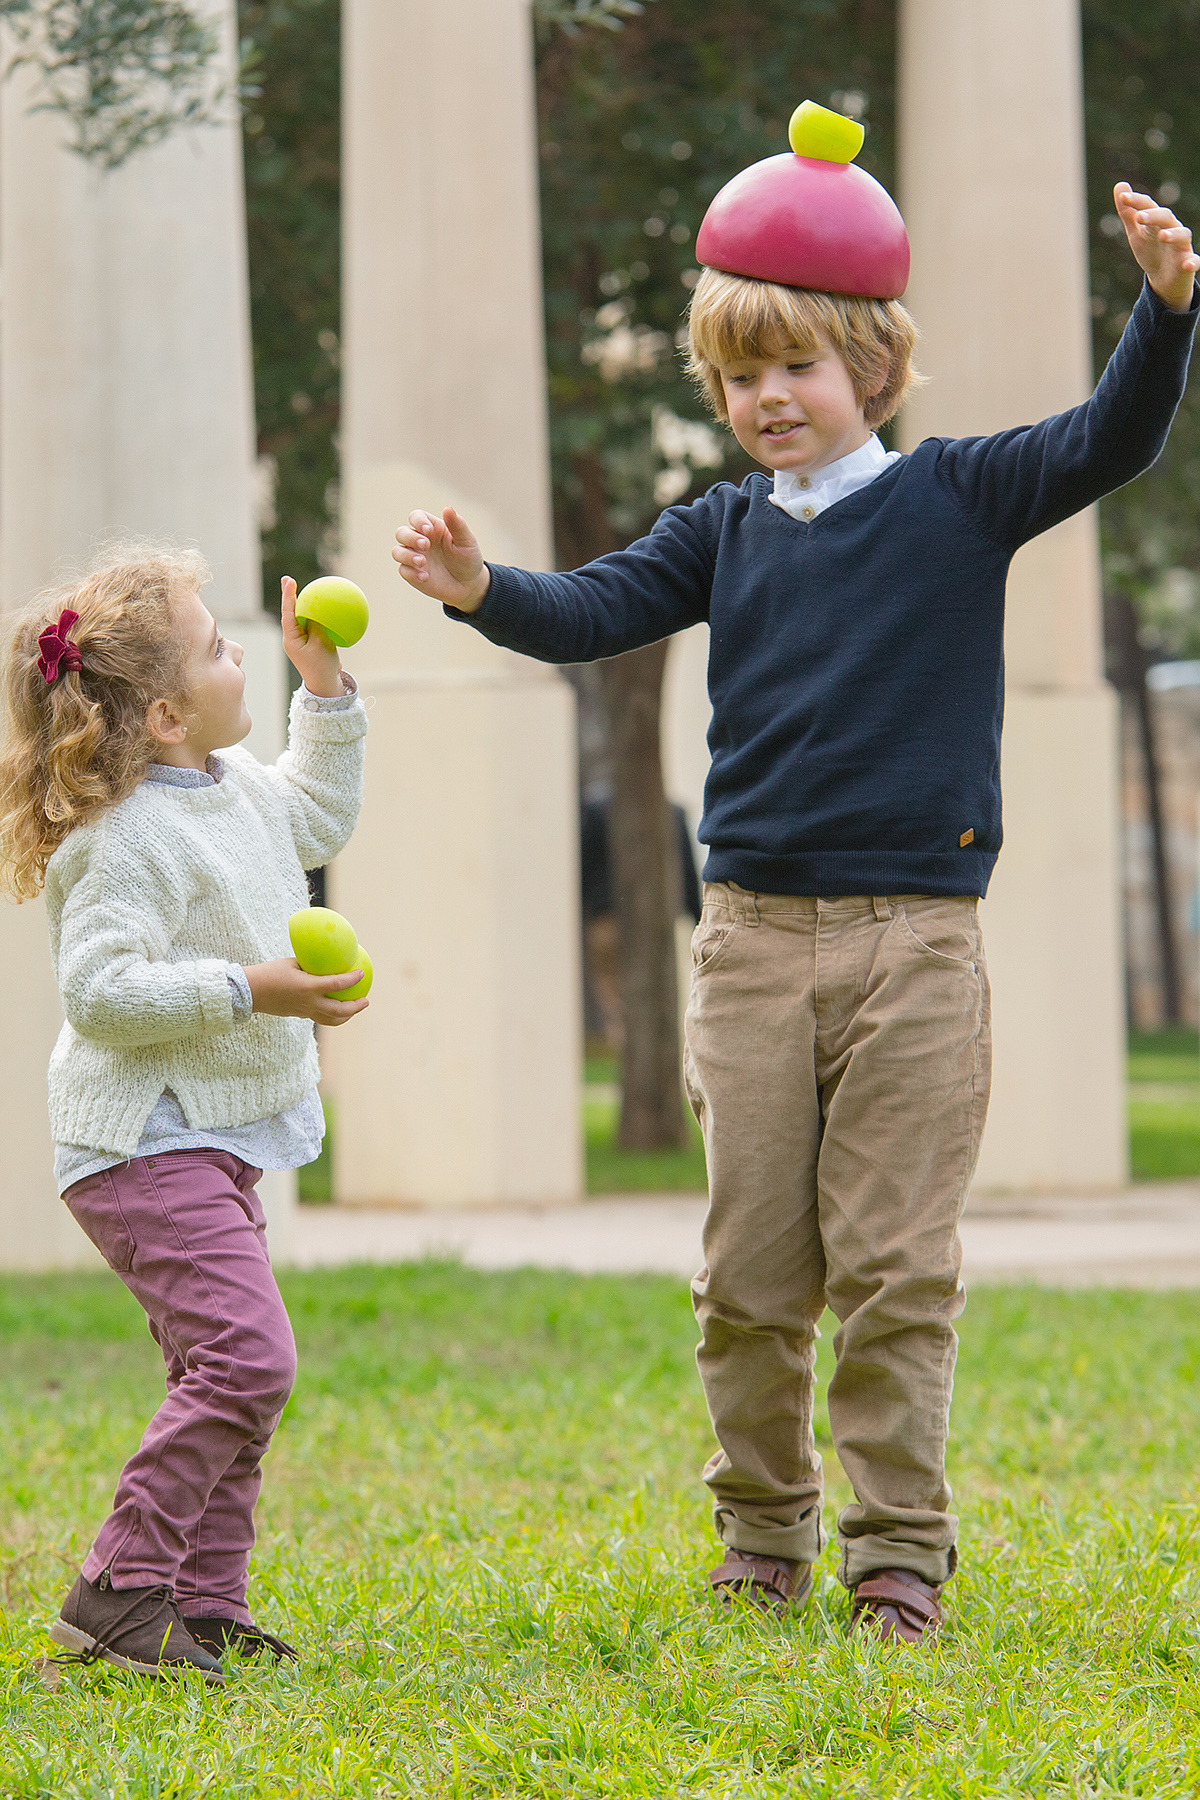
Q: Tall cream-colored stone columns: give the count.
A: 3